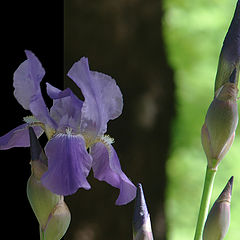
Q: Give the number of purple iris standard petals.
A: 3